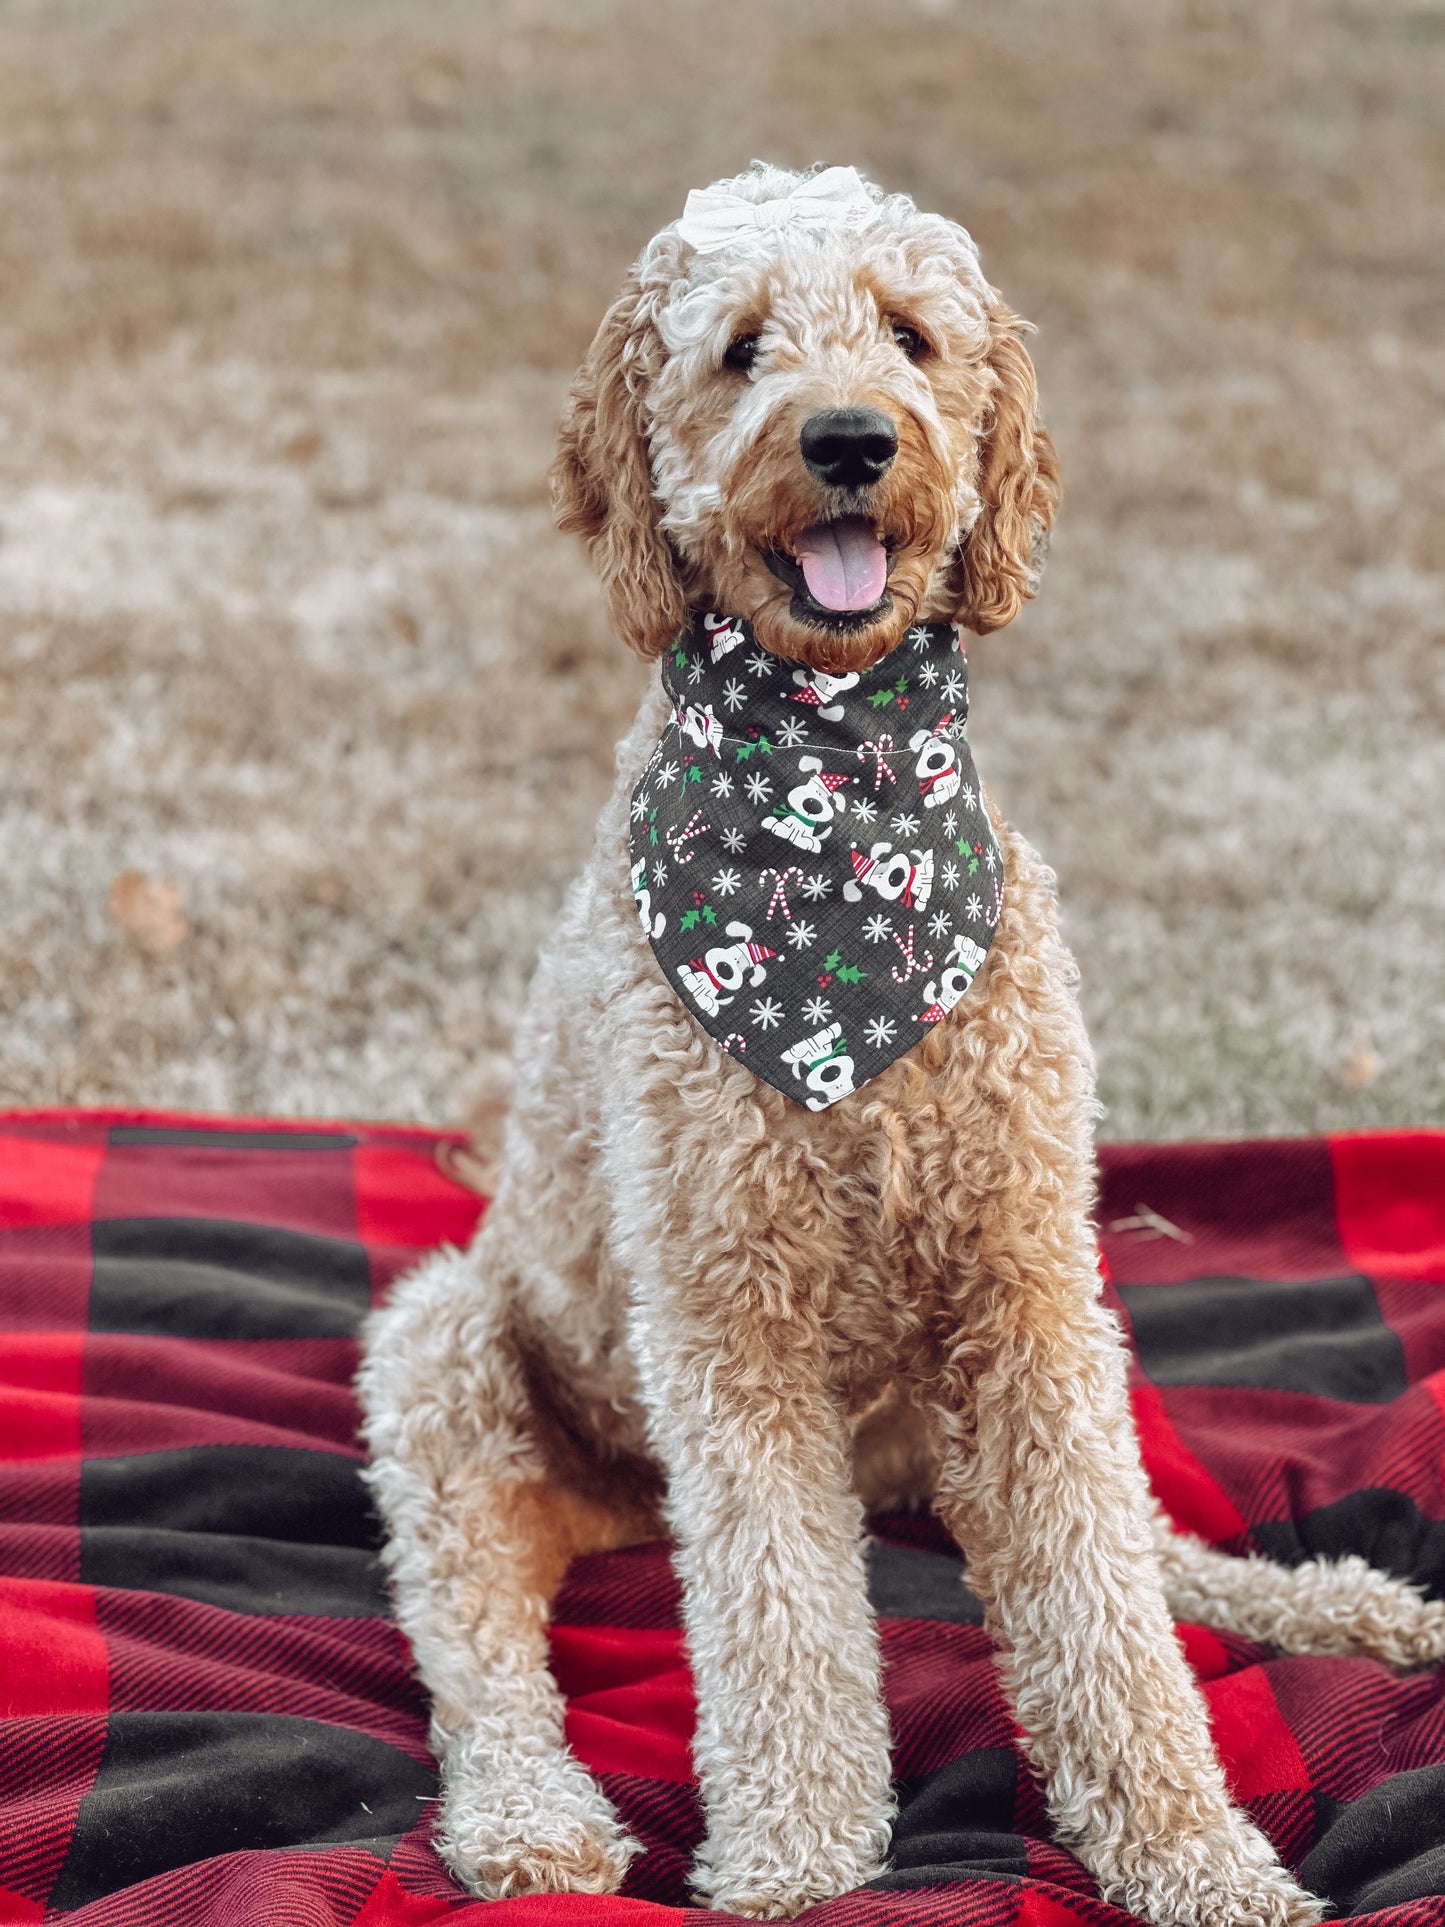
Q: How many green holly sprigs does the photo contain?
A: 8